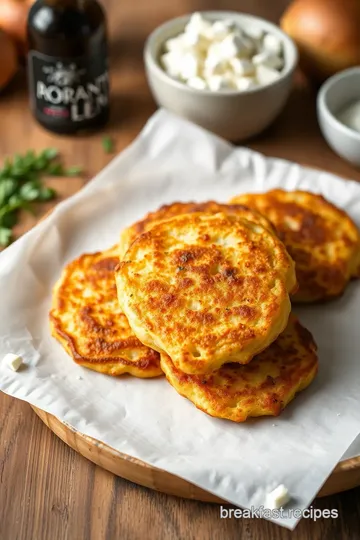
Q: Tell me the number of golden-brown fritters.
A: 5